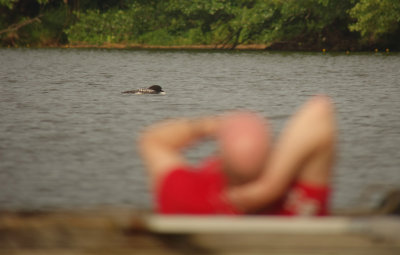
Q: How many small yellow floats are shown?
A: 4